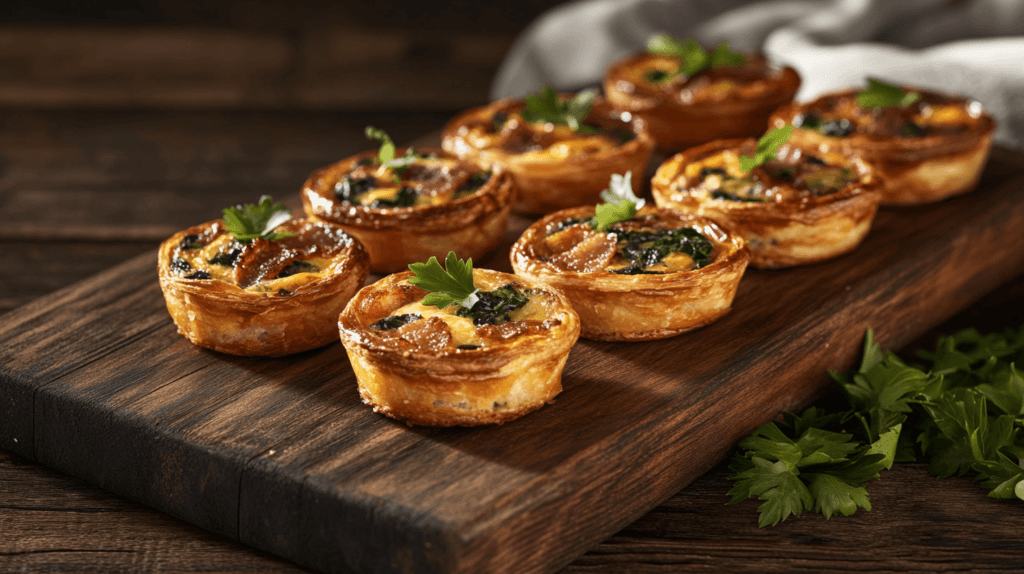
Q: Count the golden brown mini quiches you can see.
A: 8